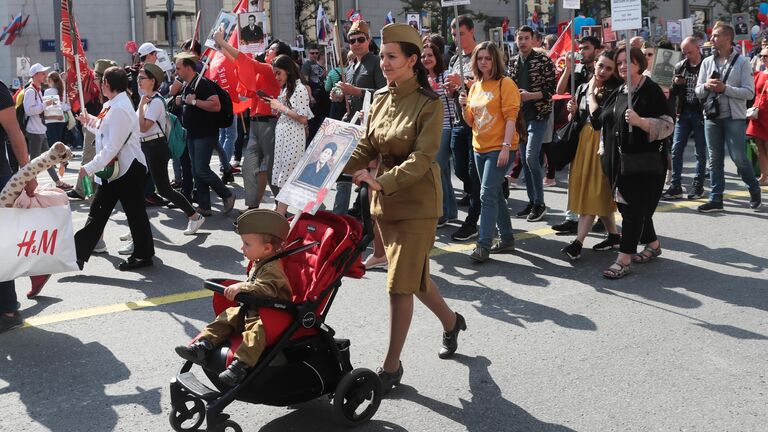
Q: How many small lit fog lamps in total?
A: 0